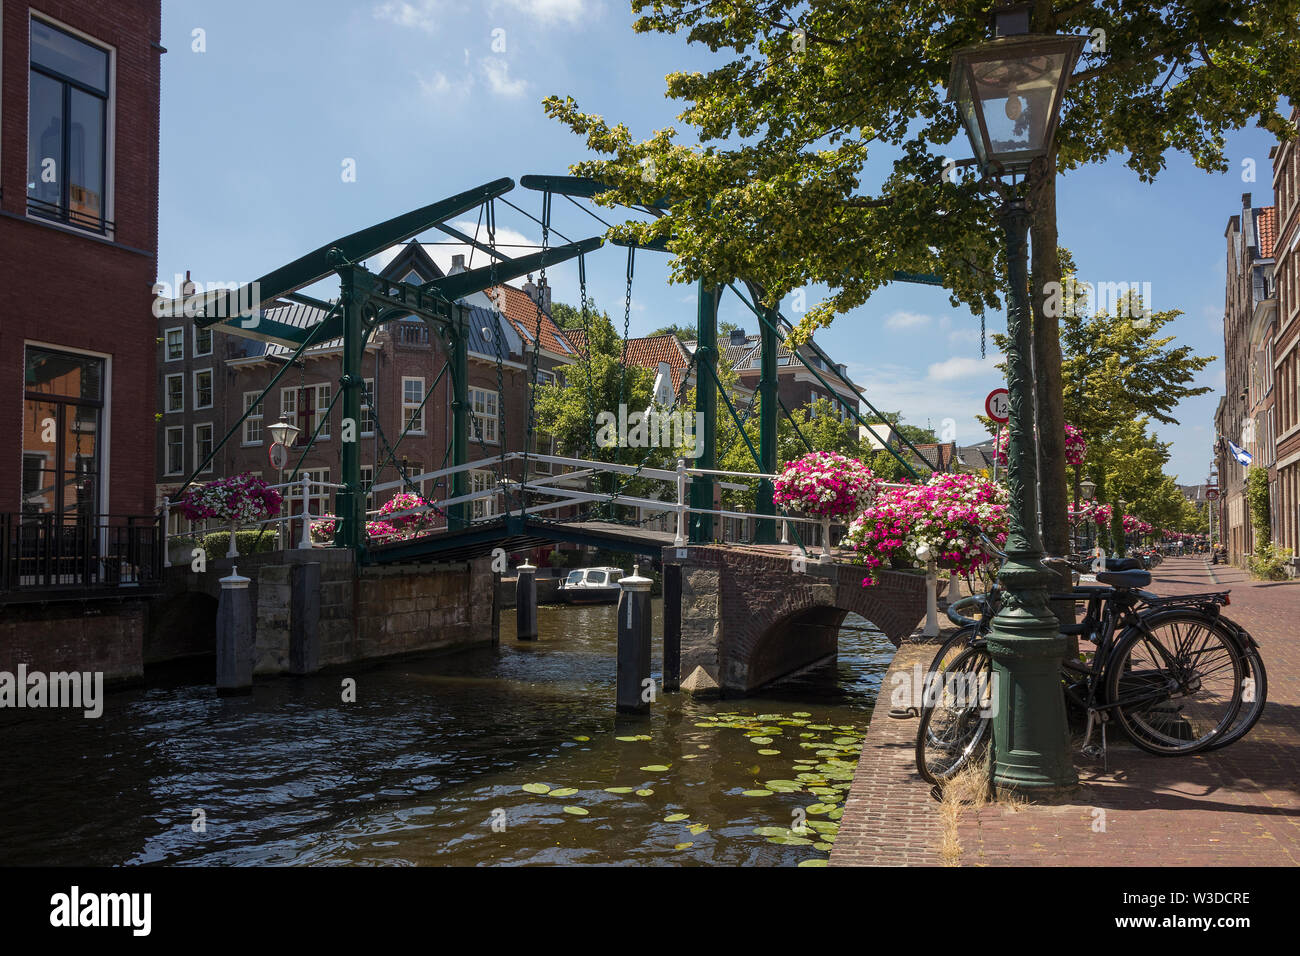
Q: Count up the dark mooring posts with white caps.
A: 3